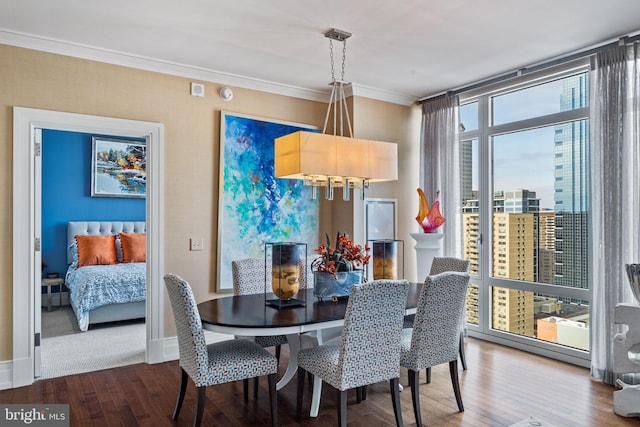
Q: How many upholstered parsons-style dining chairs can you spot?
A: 6